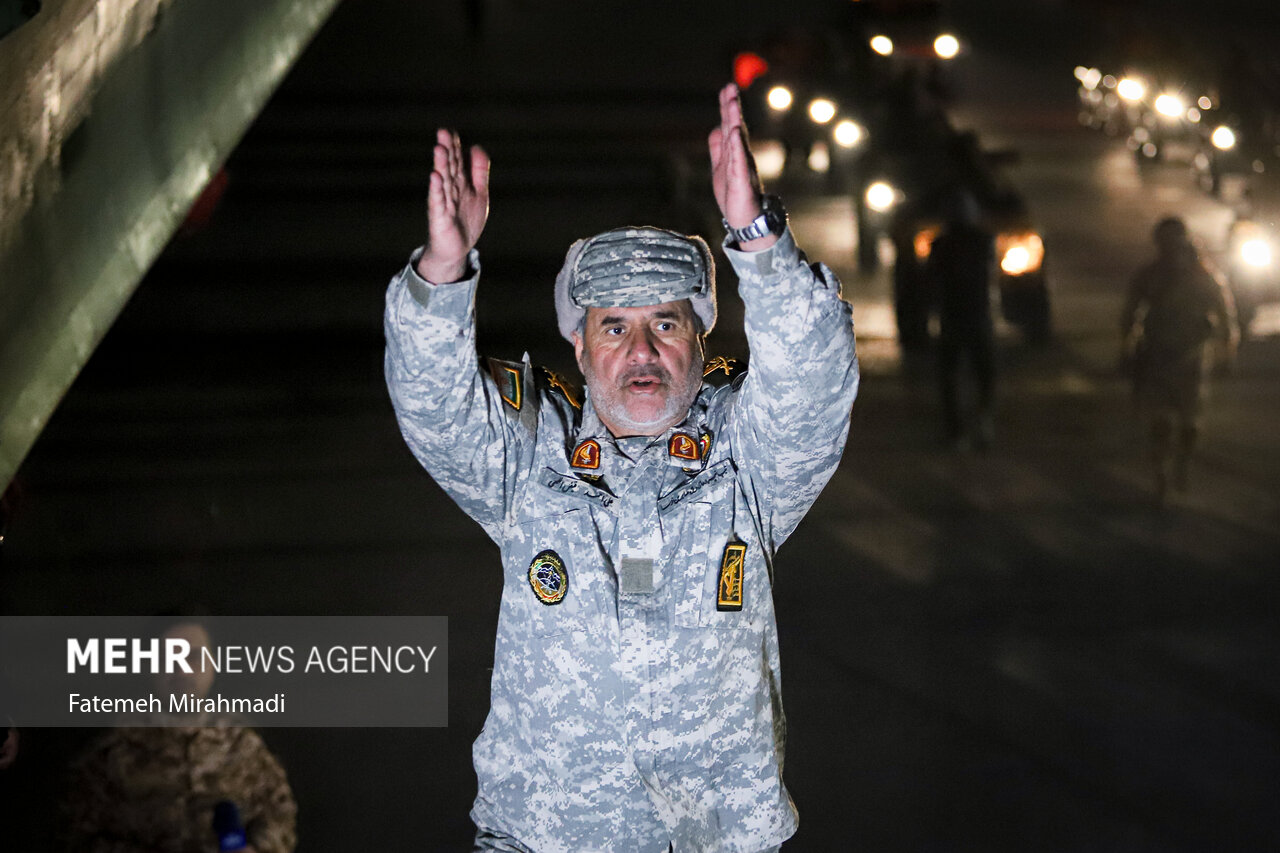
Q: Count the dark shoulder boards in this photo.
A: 2